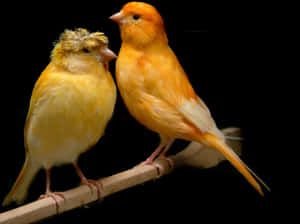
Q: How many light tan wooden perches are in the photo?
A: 1